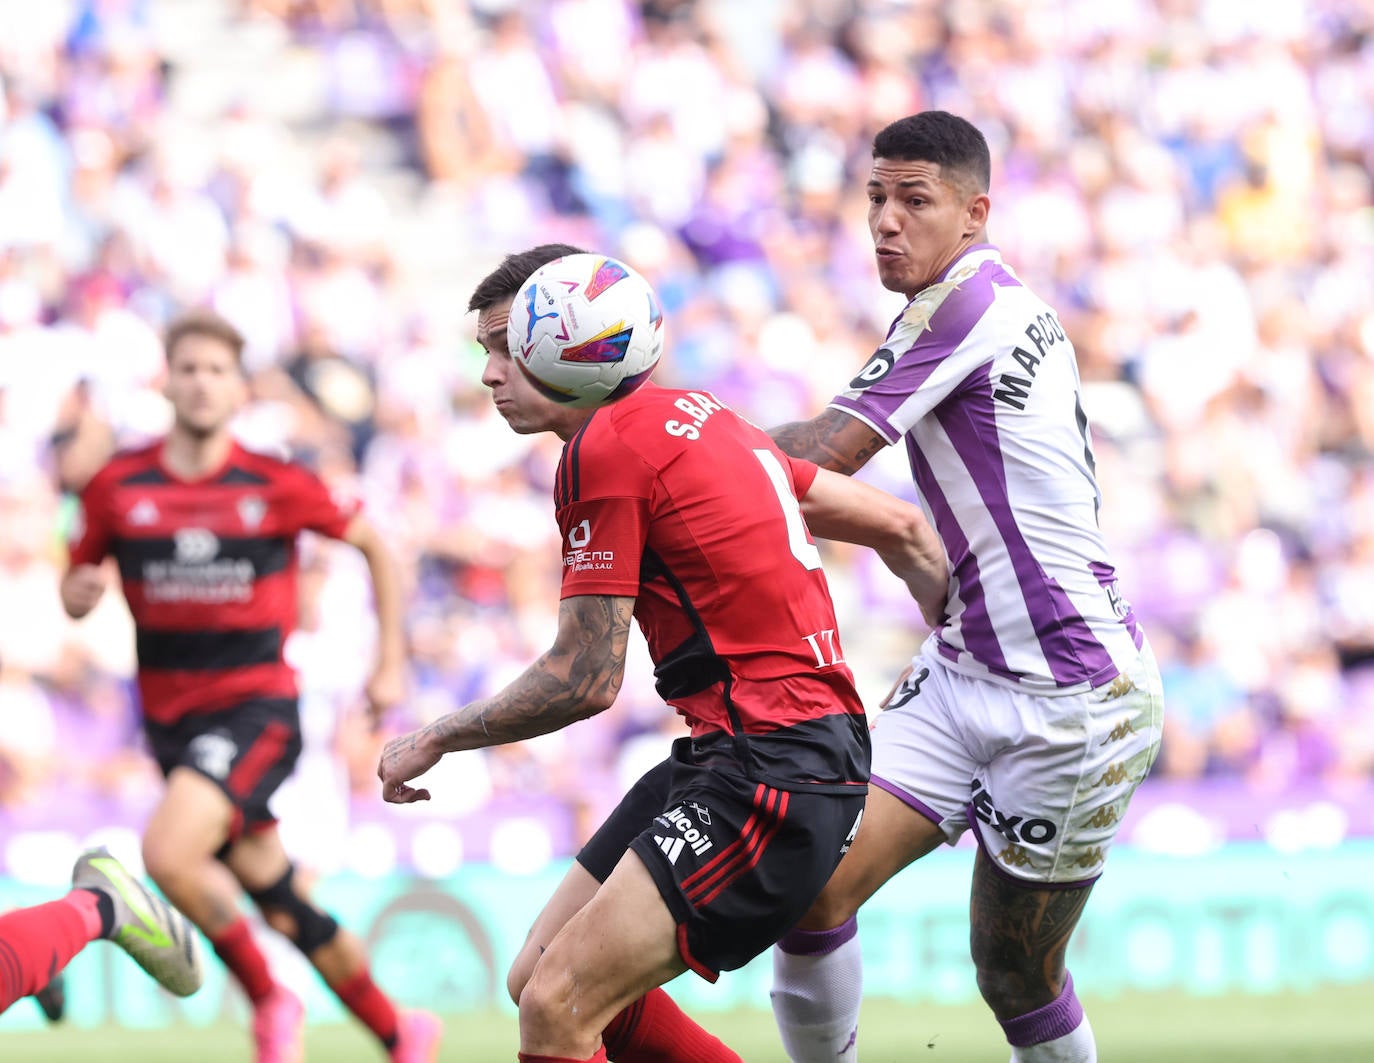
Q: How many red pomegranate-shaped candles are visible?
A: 0